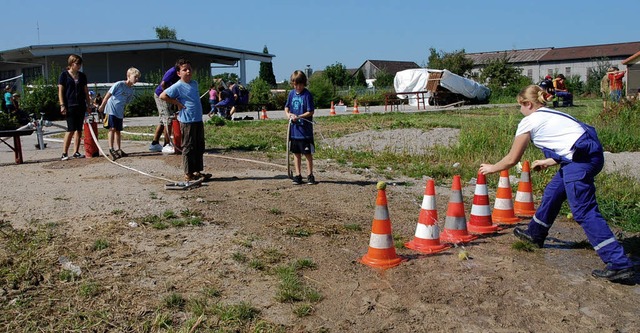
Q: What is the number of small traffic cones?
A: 3